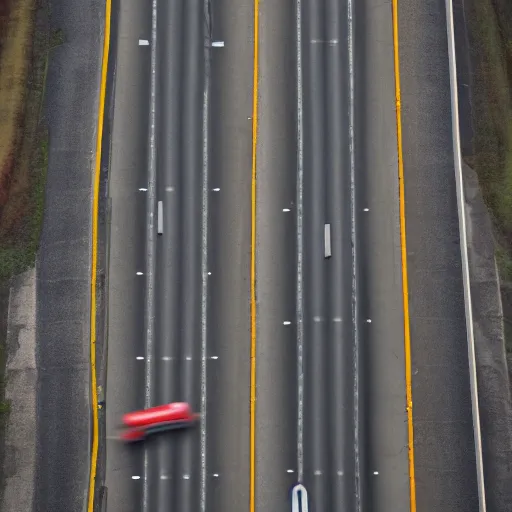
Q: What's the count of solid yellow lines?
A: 3